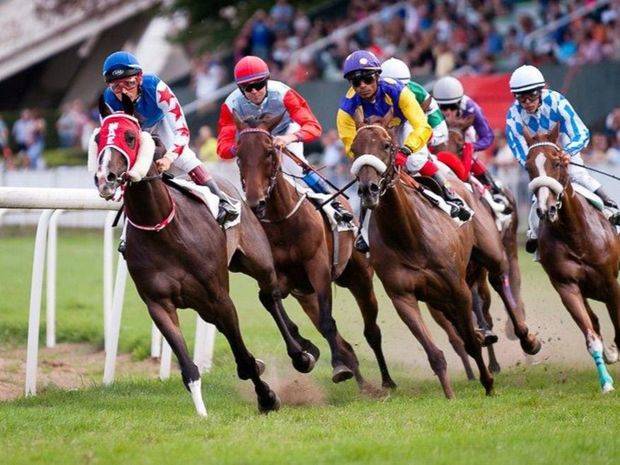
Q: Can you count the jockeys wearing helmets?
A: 6